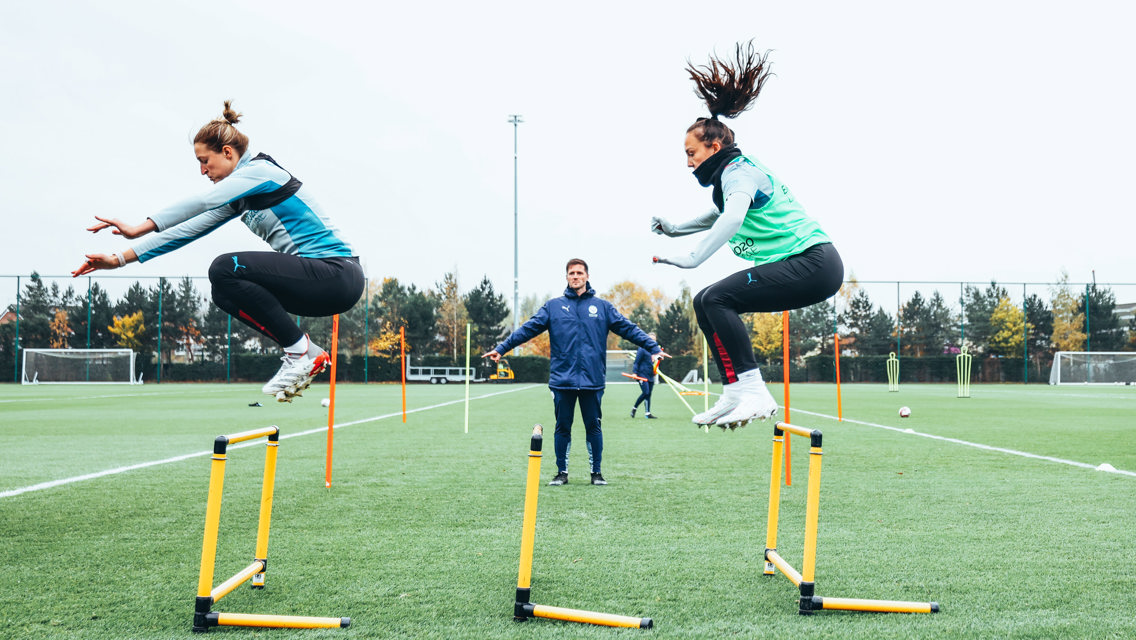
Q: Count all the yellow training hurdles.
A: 3